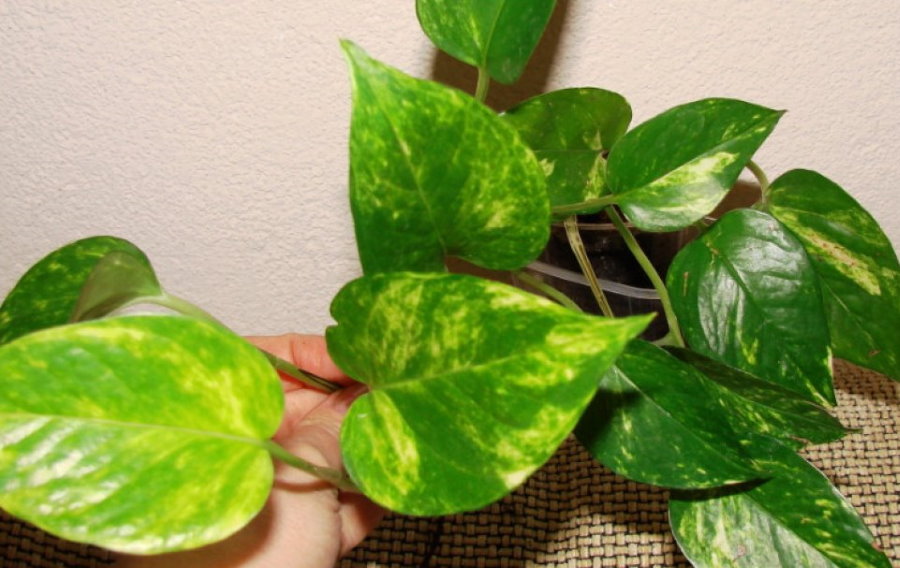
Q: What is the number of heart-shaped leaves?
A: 12